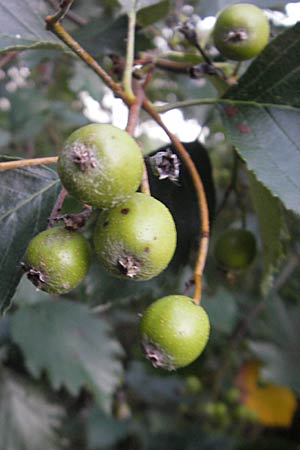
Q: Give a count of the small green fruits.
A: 6